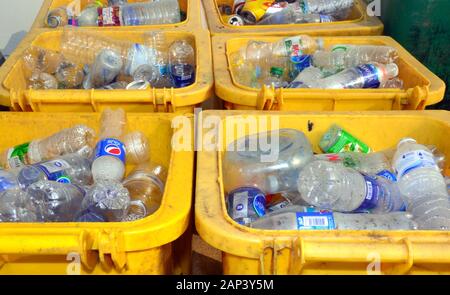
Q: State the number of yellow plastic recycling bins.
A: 6